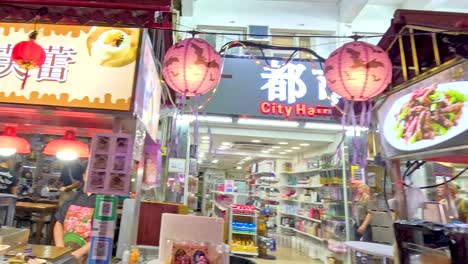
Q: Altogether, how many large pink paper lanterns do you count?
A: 2